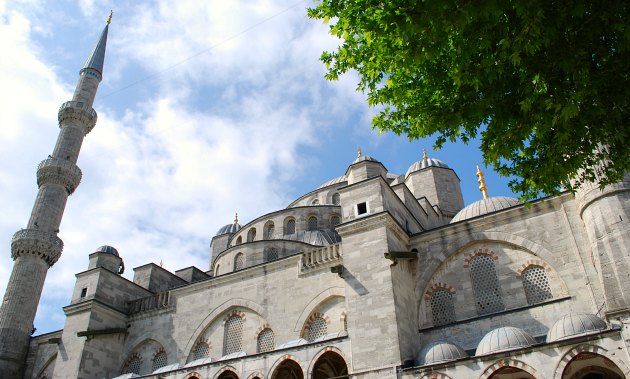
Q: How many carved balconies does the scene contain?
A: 3